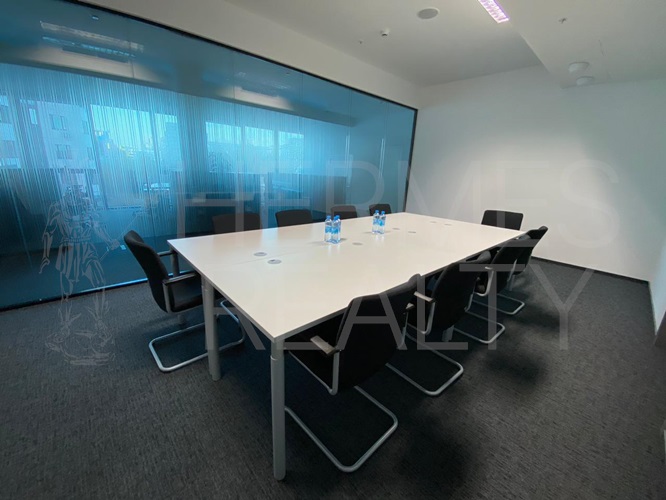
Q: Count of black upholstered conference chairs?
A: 10